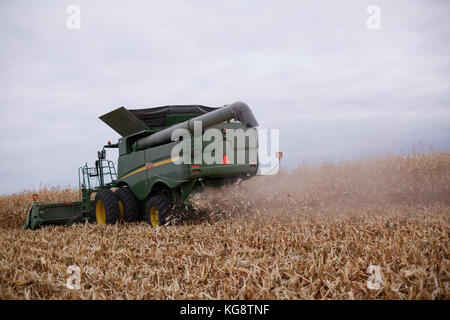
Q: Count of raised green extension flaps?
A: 1